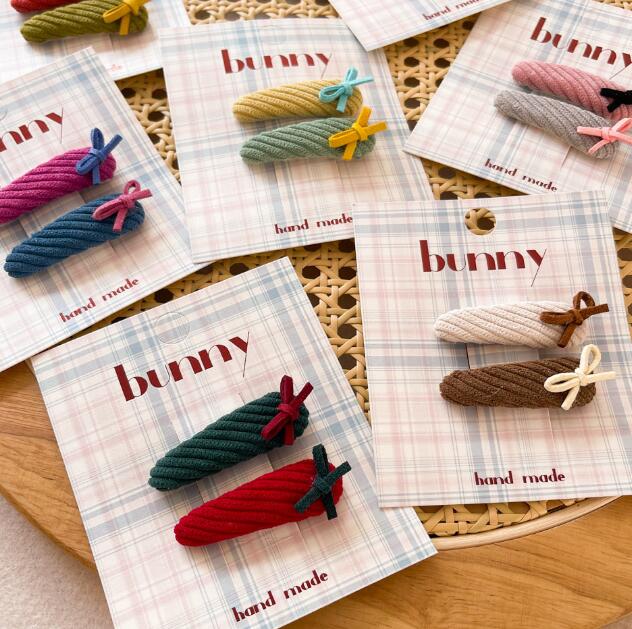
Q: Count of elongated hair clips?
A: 12